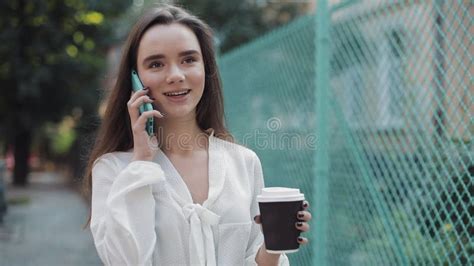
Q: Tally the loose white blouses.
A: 1